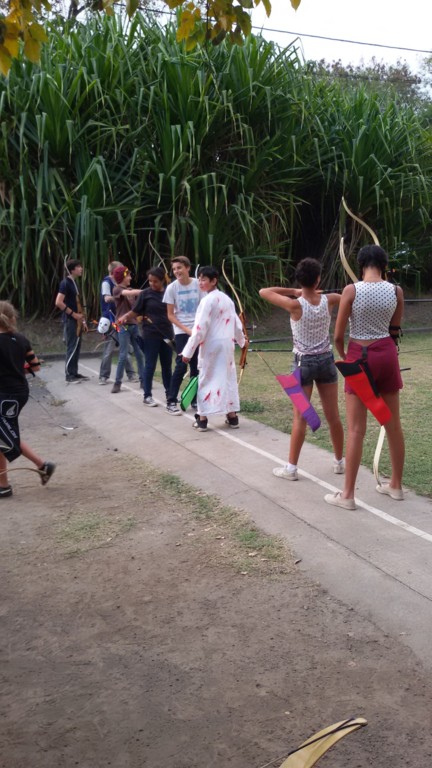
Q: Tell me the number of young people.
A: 9